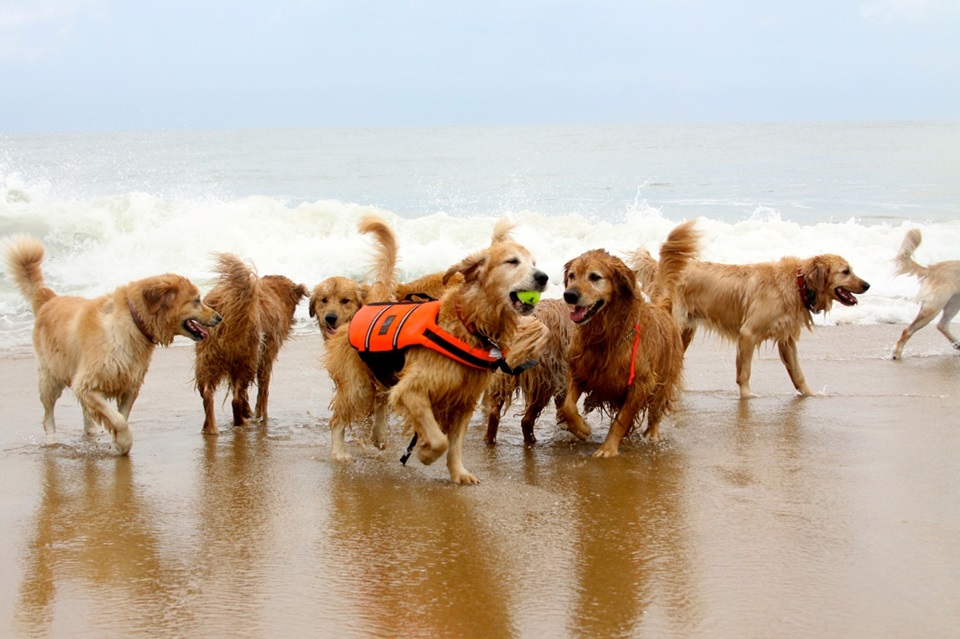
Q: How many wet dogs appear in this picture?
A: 8